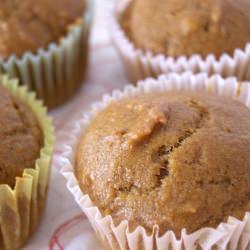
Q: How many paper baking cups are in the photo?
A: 4